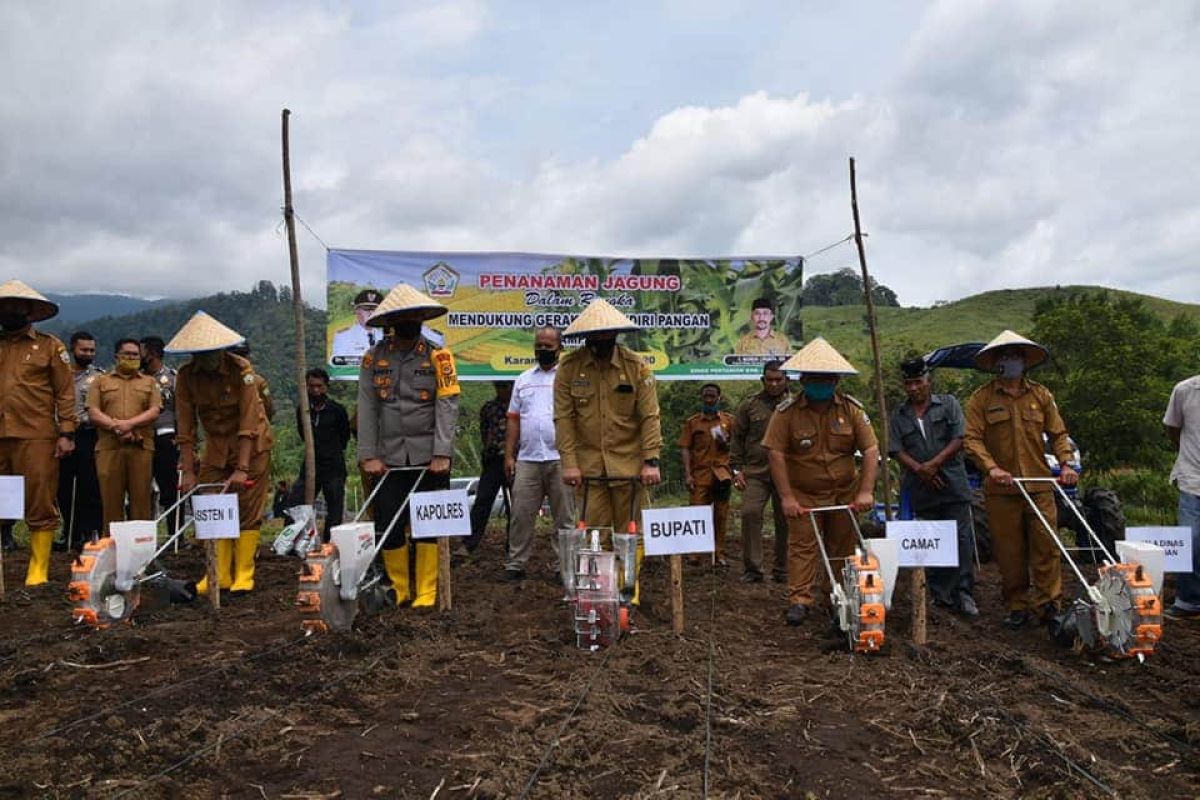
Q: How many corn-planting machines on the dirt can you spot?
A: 5